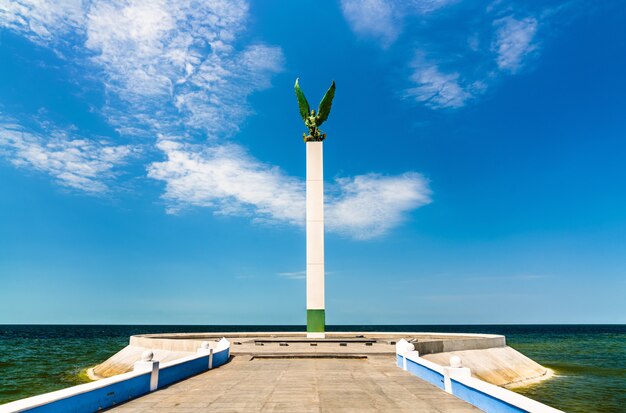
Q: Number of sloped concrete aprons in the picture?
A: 2